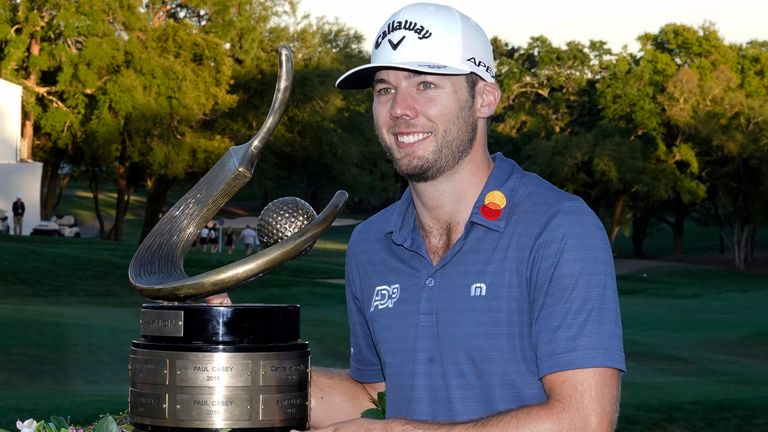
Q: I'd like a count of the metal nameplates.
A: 7